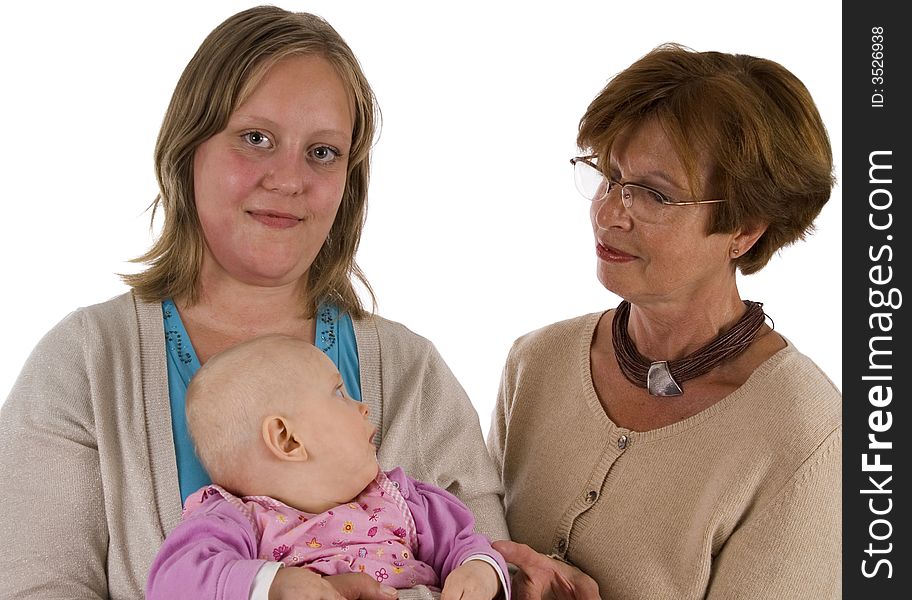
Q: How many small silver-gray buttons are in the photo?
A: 3